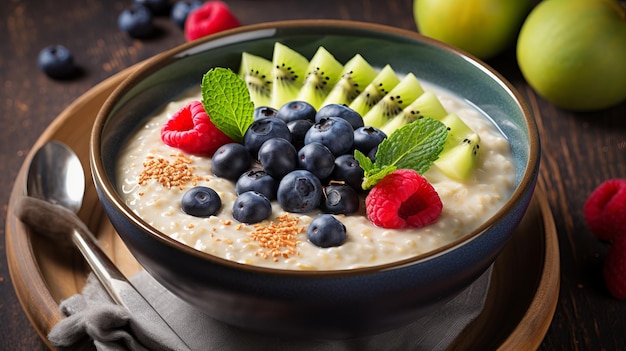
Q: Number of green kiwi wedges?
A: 9